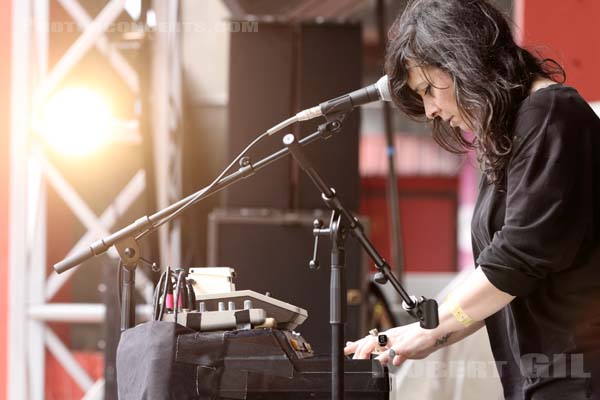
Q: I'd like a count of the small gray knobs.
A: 4